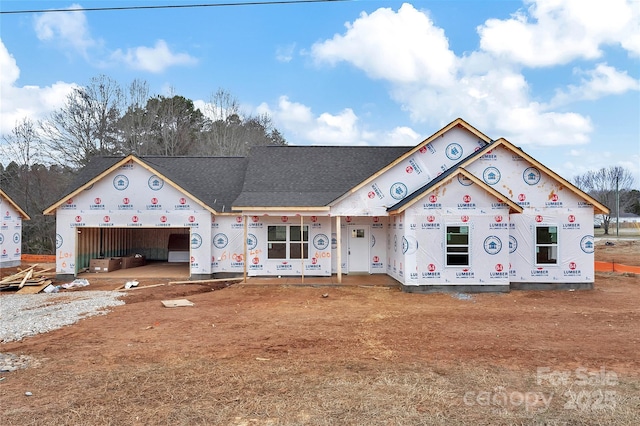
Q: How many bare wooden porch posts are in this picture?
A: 3